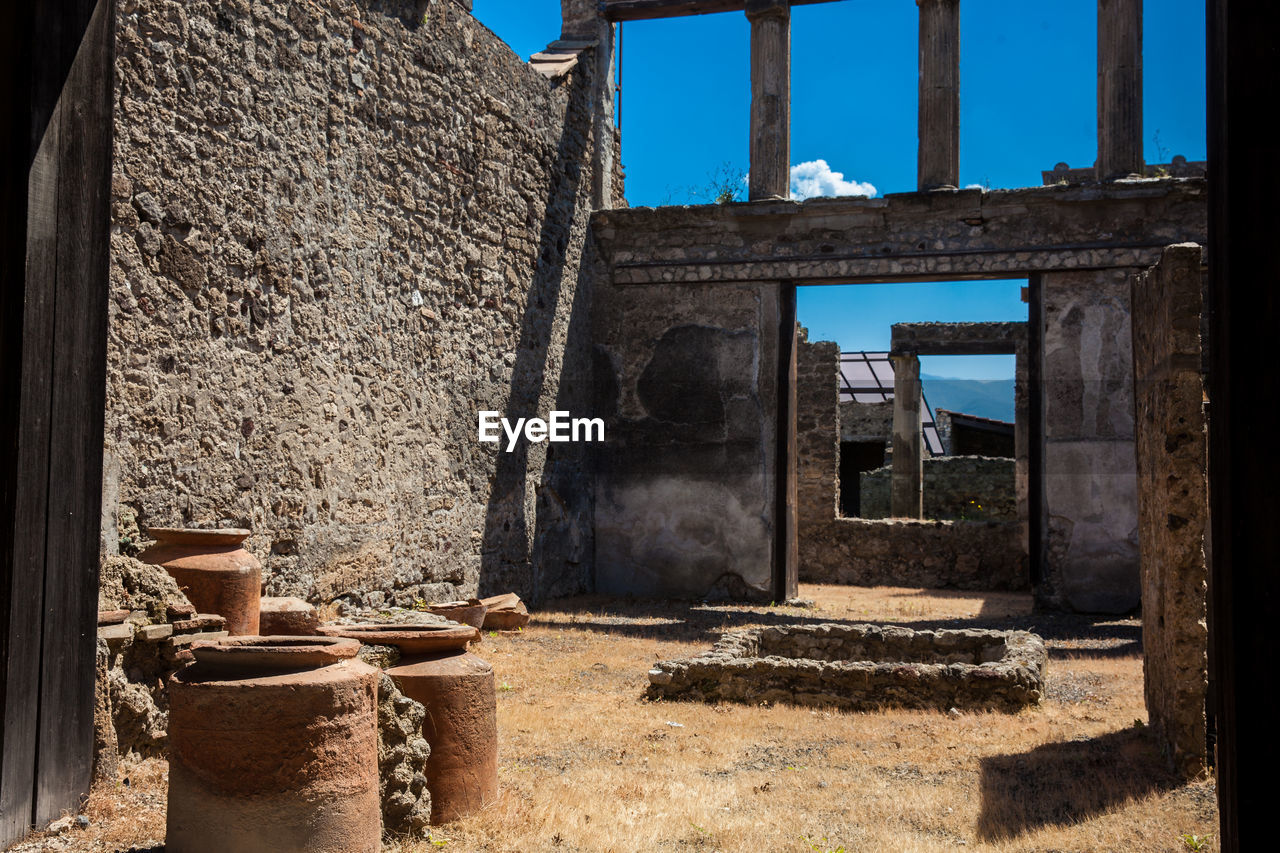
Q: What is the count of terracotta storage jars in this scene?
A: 3